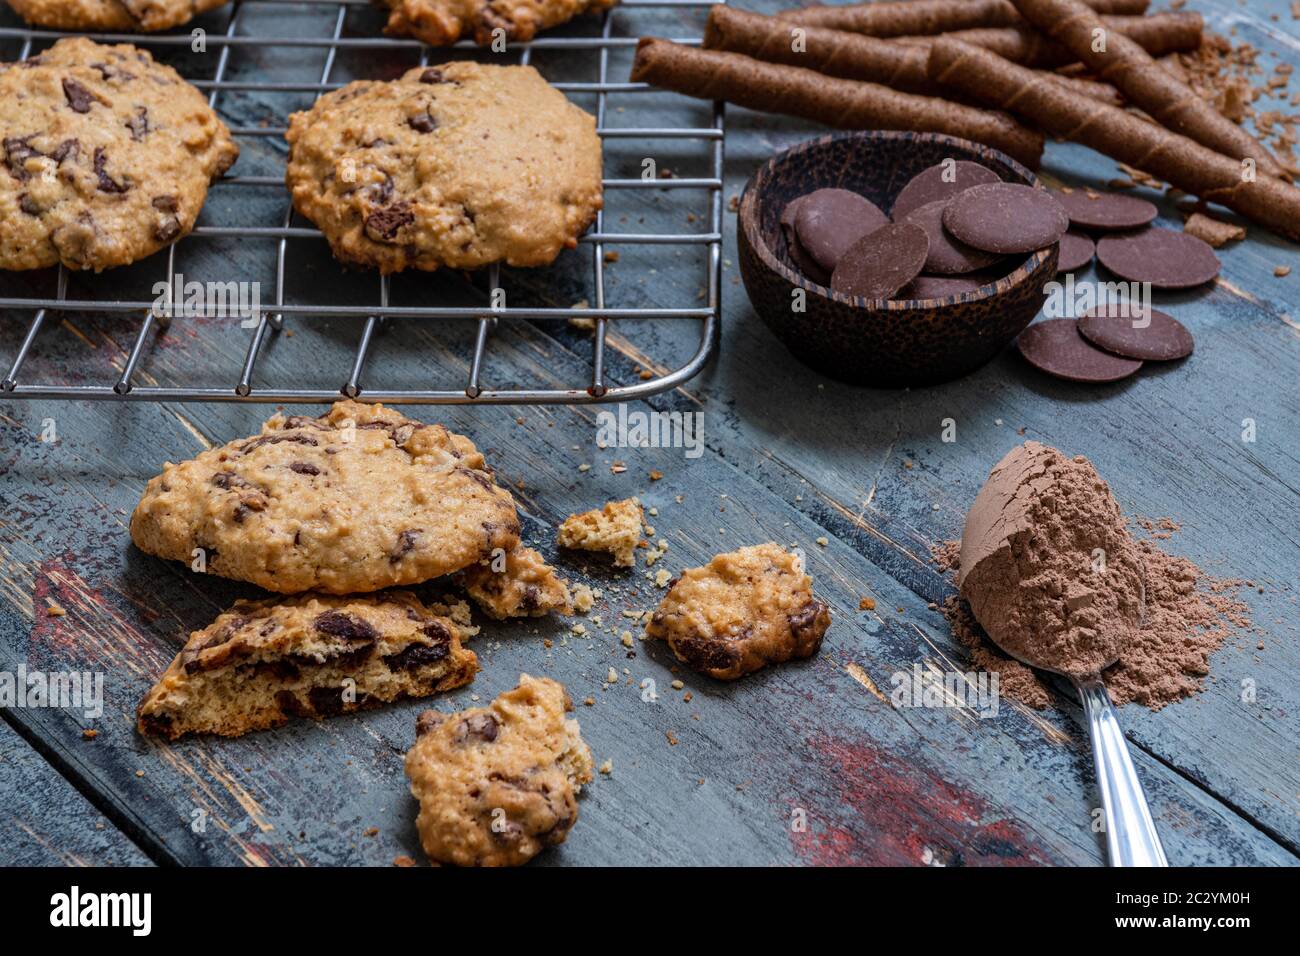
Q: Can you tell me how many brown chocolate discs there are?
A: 12